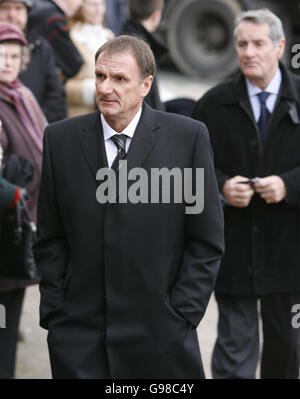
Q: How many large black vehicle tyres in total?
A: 1